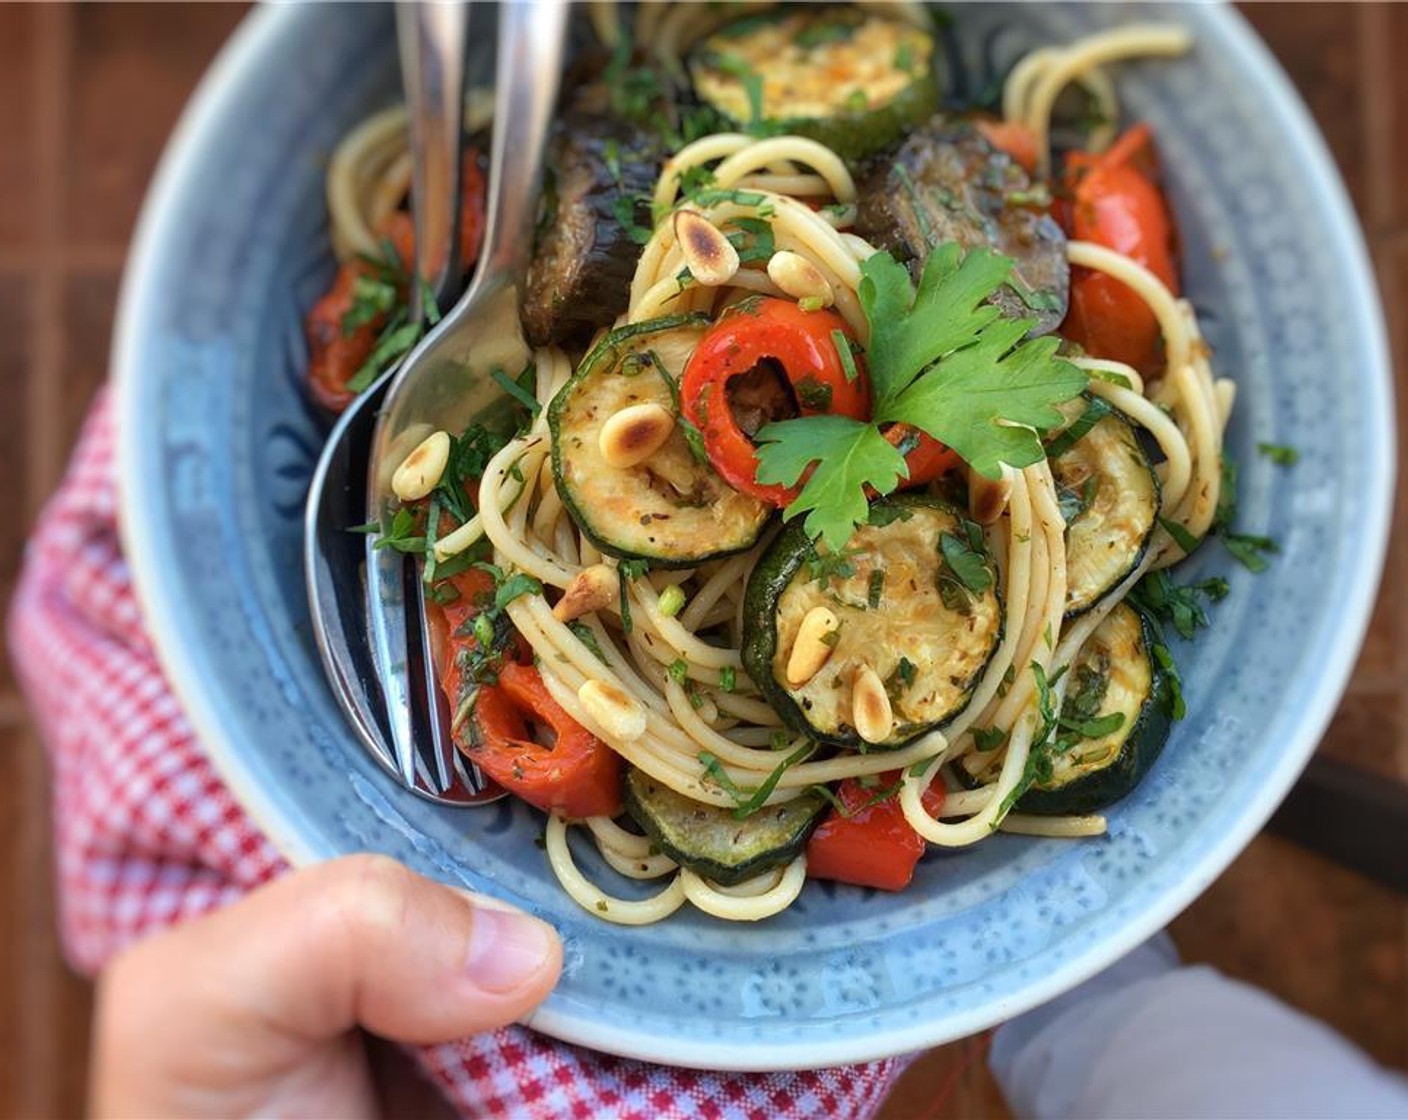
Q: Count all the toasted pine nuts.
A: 9